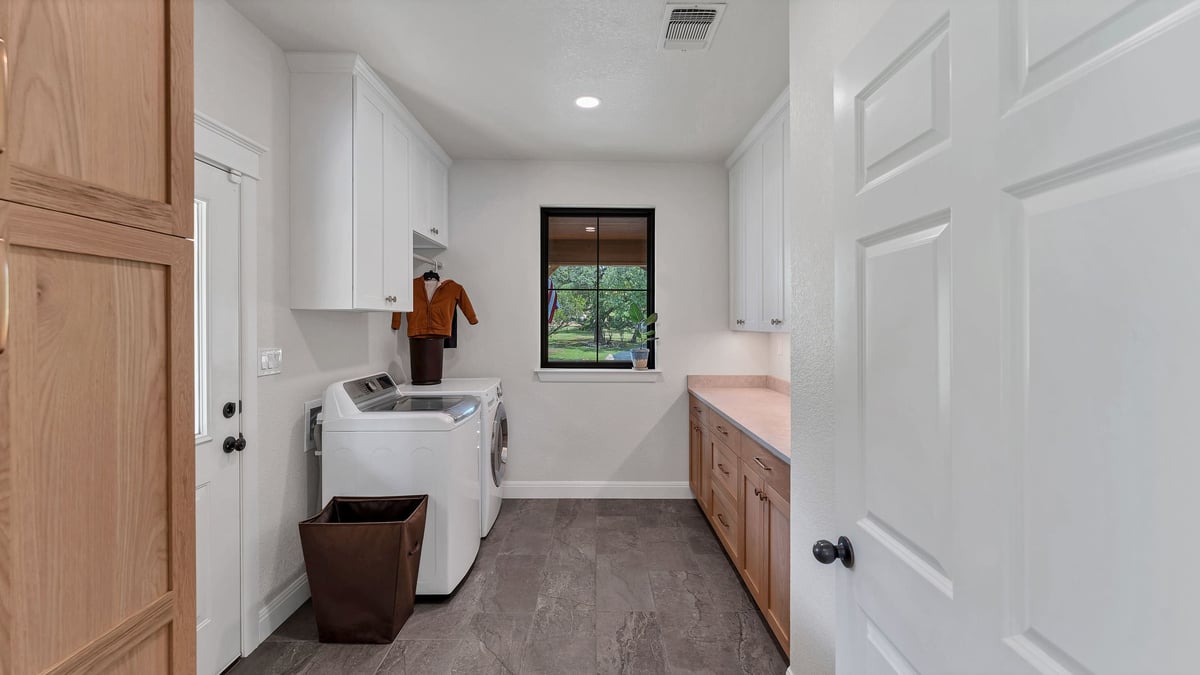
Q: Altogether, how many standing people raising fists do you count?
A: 0